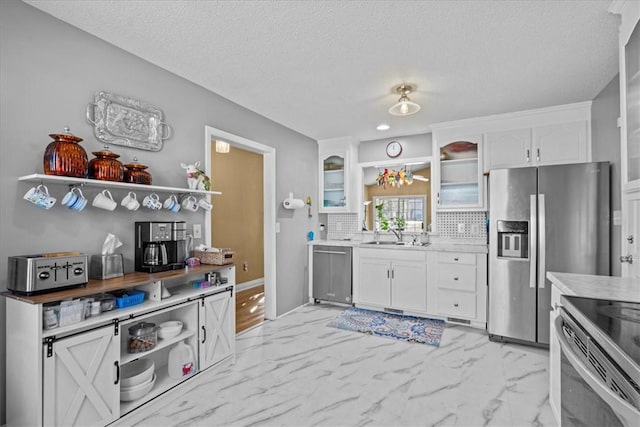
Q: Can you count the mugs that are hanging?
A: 8